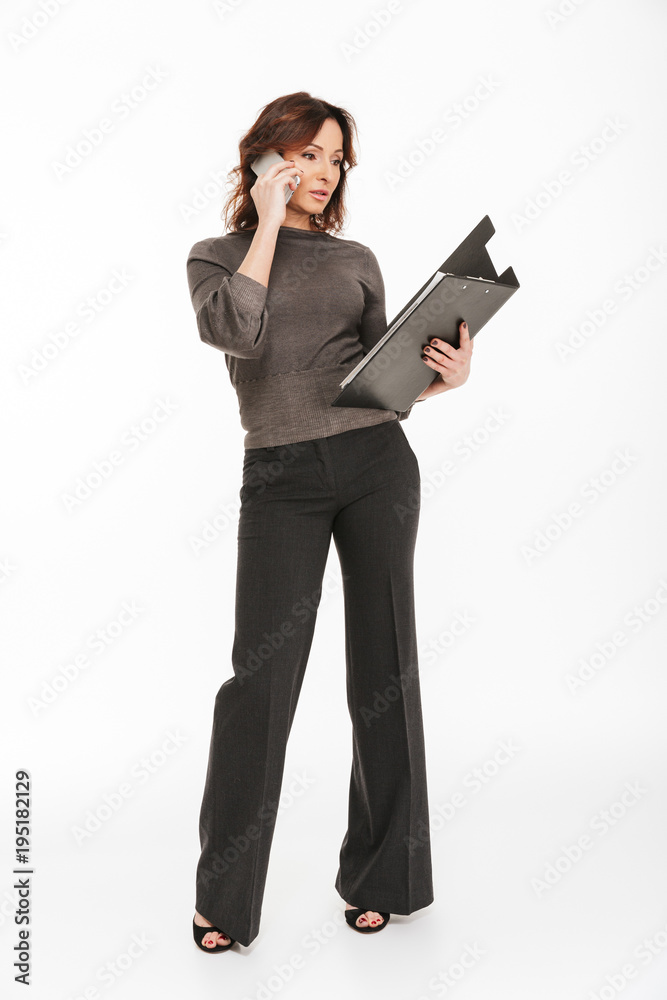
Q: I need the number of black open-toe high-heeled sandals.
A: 2